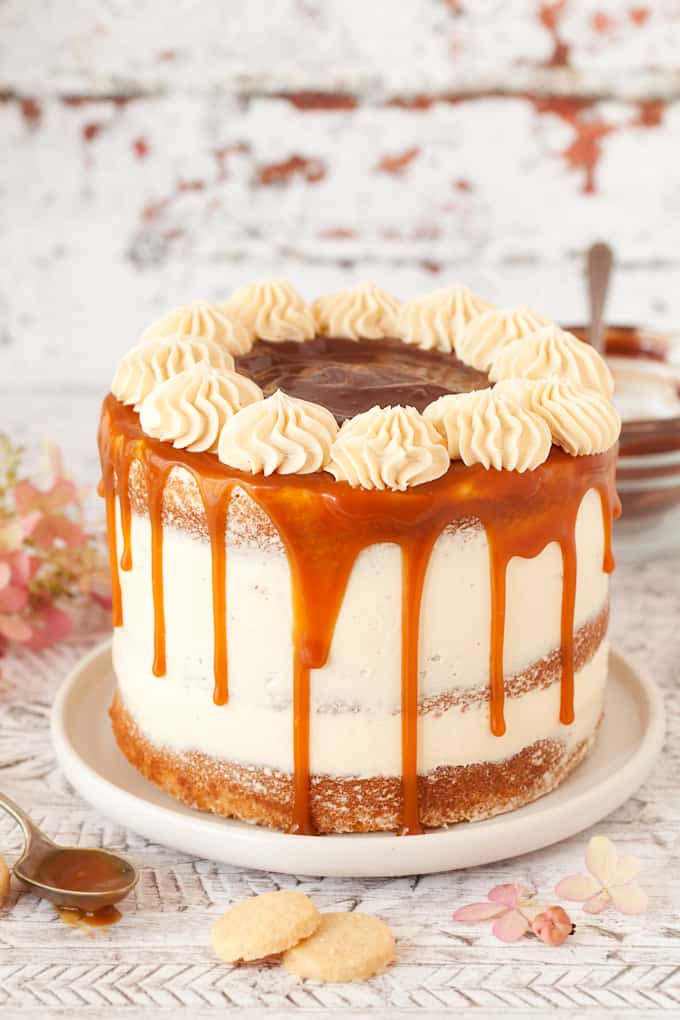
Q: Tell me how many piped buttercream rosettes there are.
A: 12